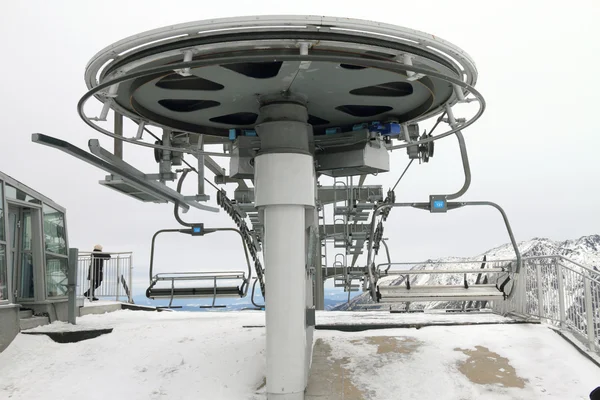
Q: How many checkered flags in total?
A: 0